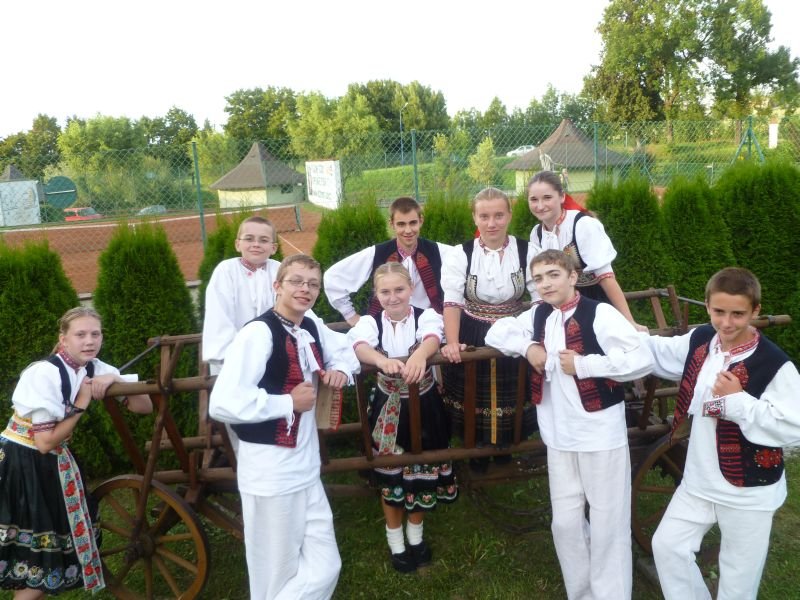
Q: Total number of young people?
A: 9